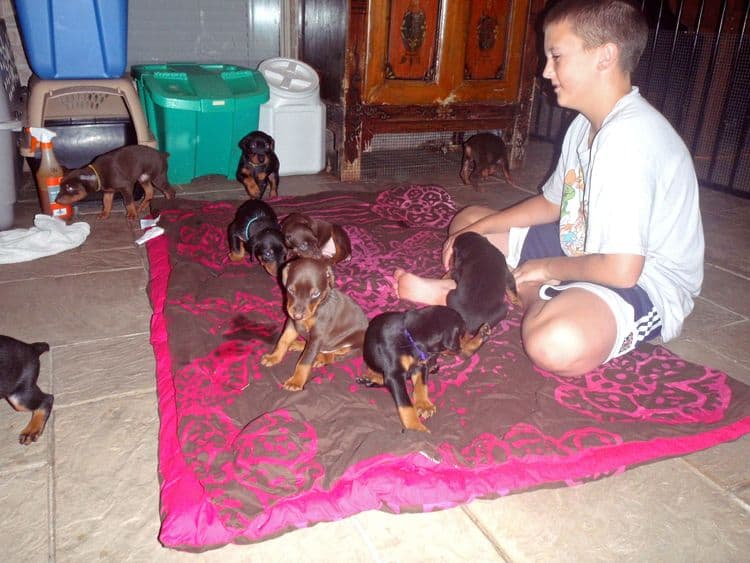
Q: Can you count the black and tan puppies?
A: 5